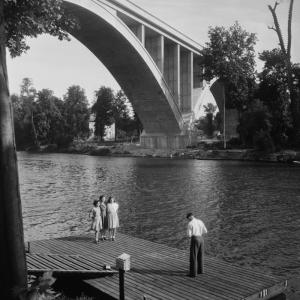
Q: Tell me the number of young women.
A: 3